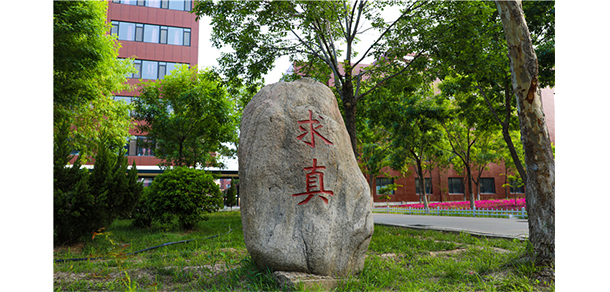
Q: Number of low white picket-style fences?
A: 1